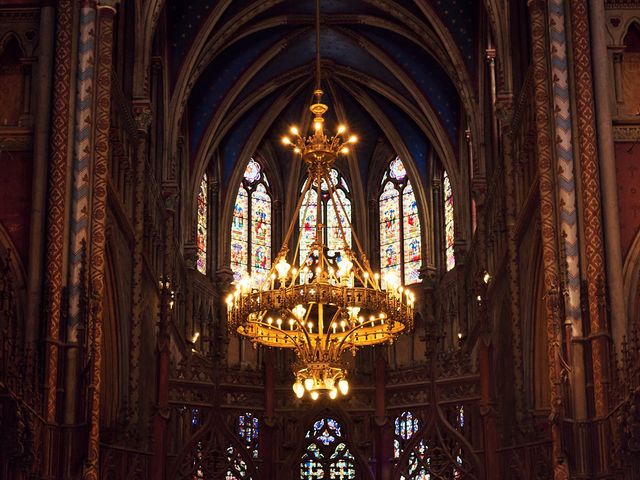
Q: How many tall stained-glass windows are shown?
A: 5